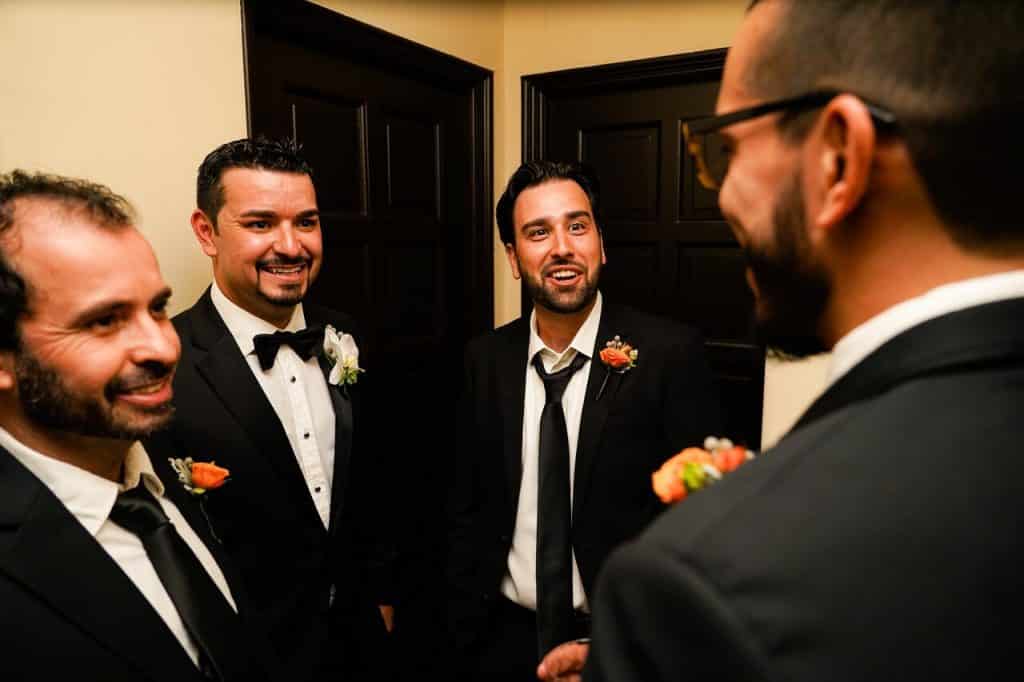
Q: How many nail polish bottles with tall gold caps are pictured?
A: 0